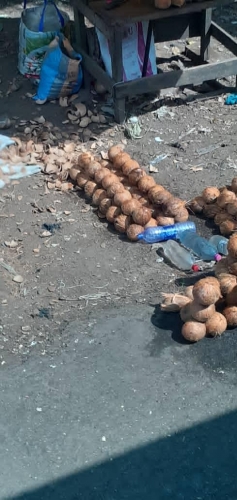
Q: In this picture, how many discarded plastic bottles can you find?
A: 4